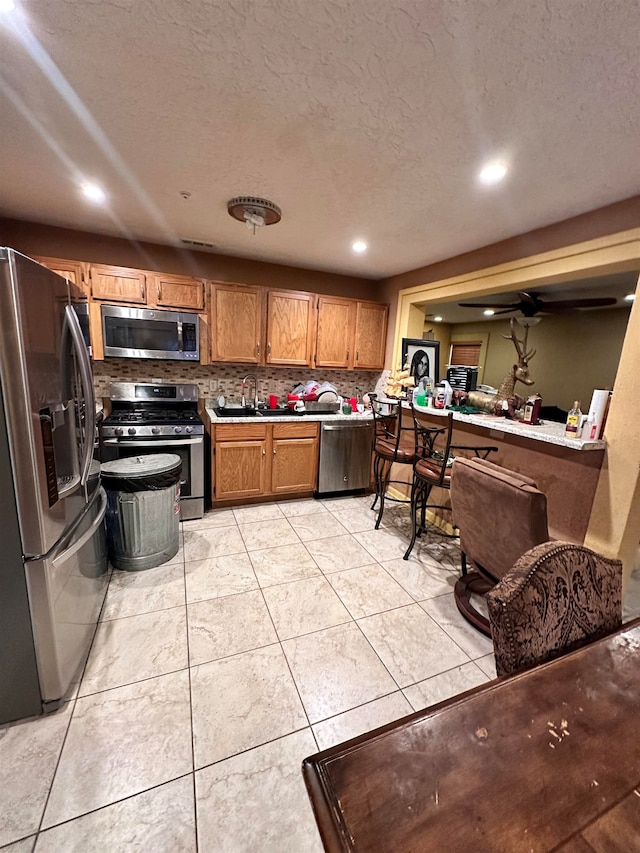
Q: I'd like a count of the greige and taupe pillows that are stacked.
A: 0